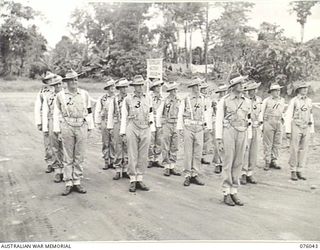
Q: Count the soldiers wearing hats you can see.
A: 15